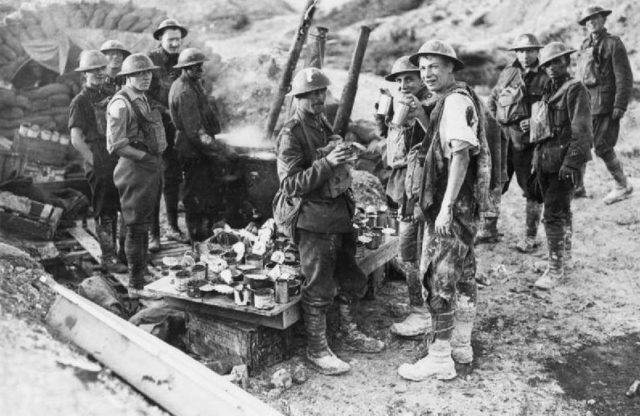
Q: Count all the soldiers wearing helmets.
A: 11